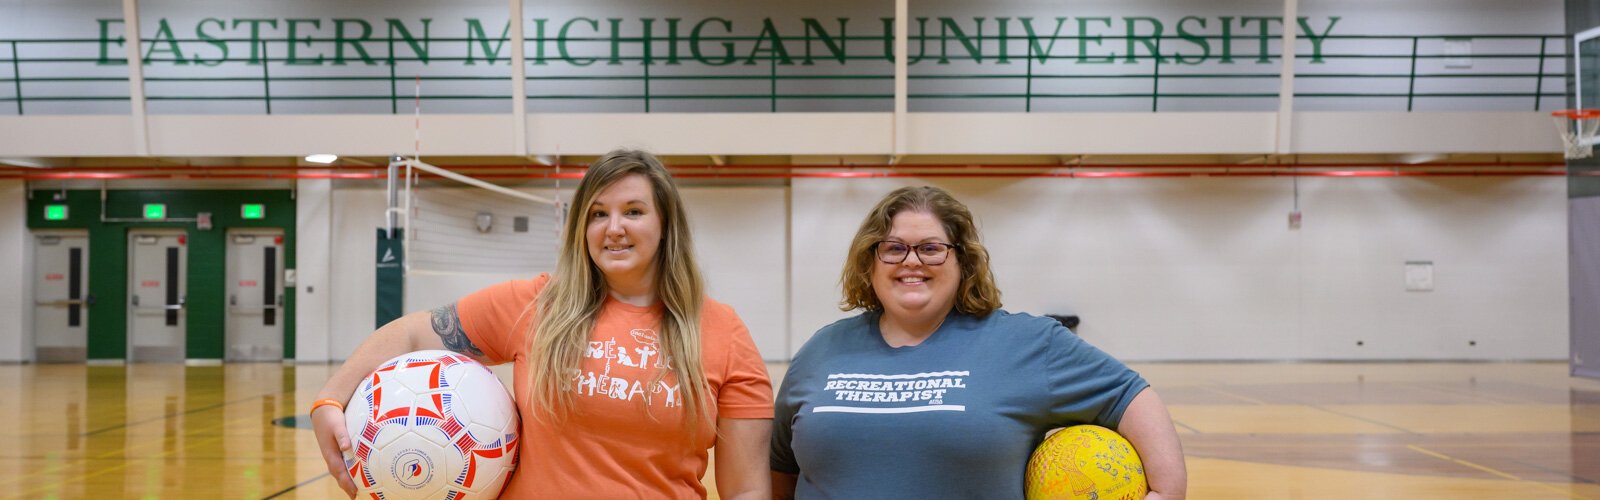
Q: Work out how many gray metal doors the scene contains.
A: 3